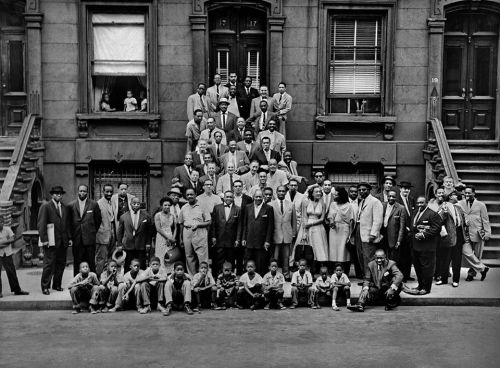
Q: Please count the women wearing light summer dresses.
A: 3